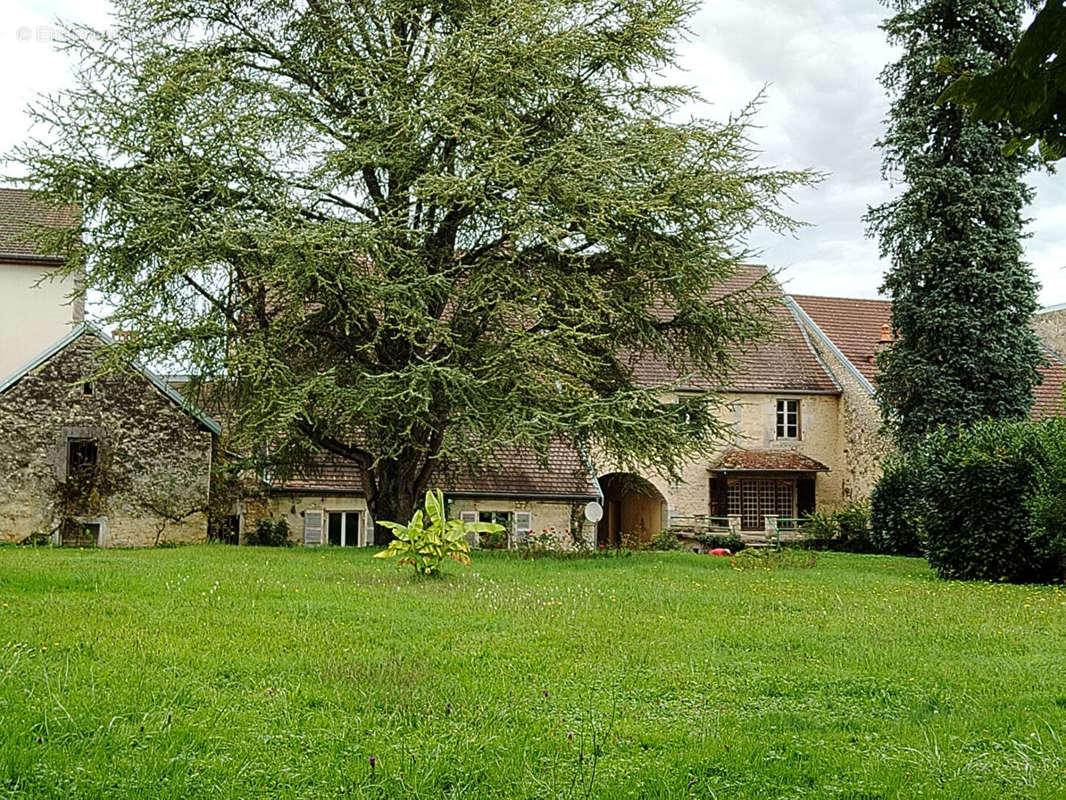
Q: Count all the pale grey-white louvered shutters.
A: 4